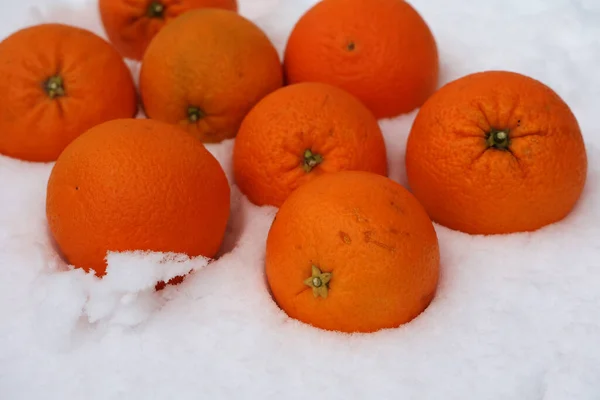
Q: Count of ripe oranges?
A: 8